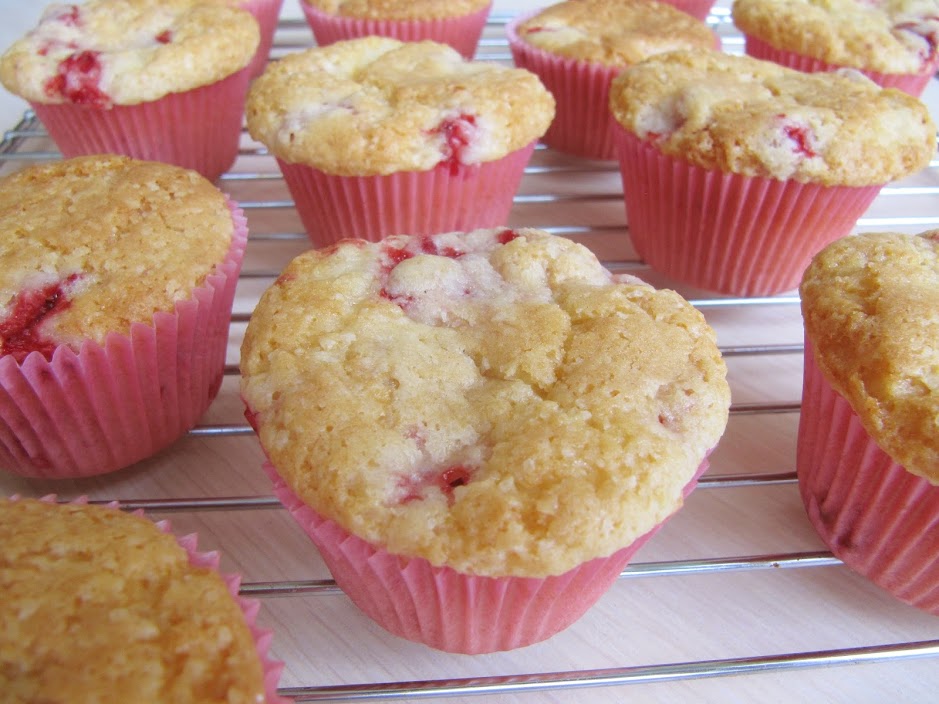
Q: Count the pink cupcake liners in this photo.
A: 12